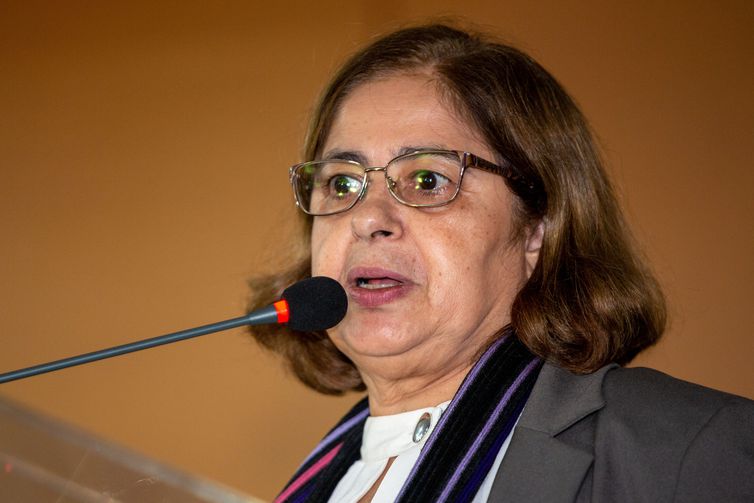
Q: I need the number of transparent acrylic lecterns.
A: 1